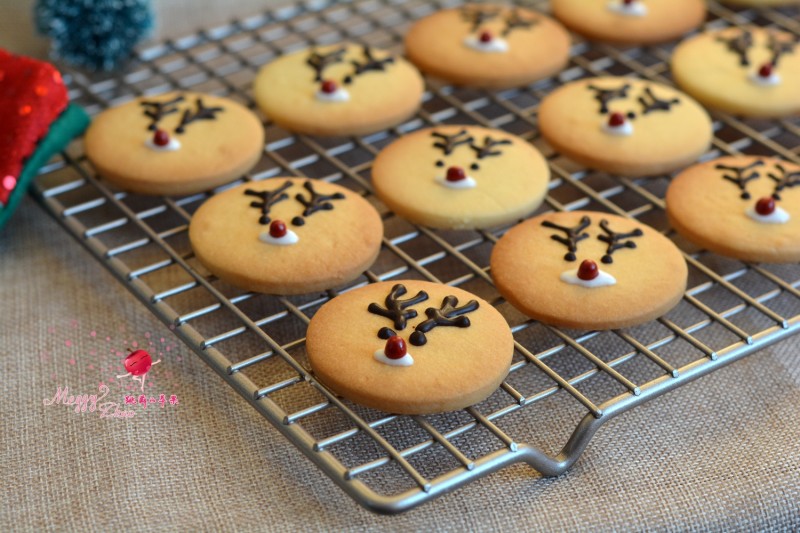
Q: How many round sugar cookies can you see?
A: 12